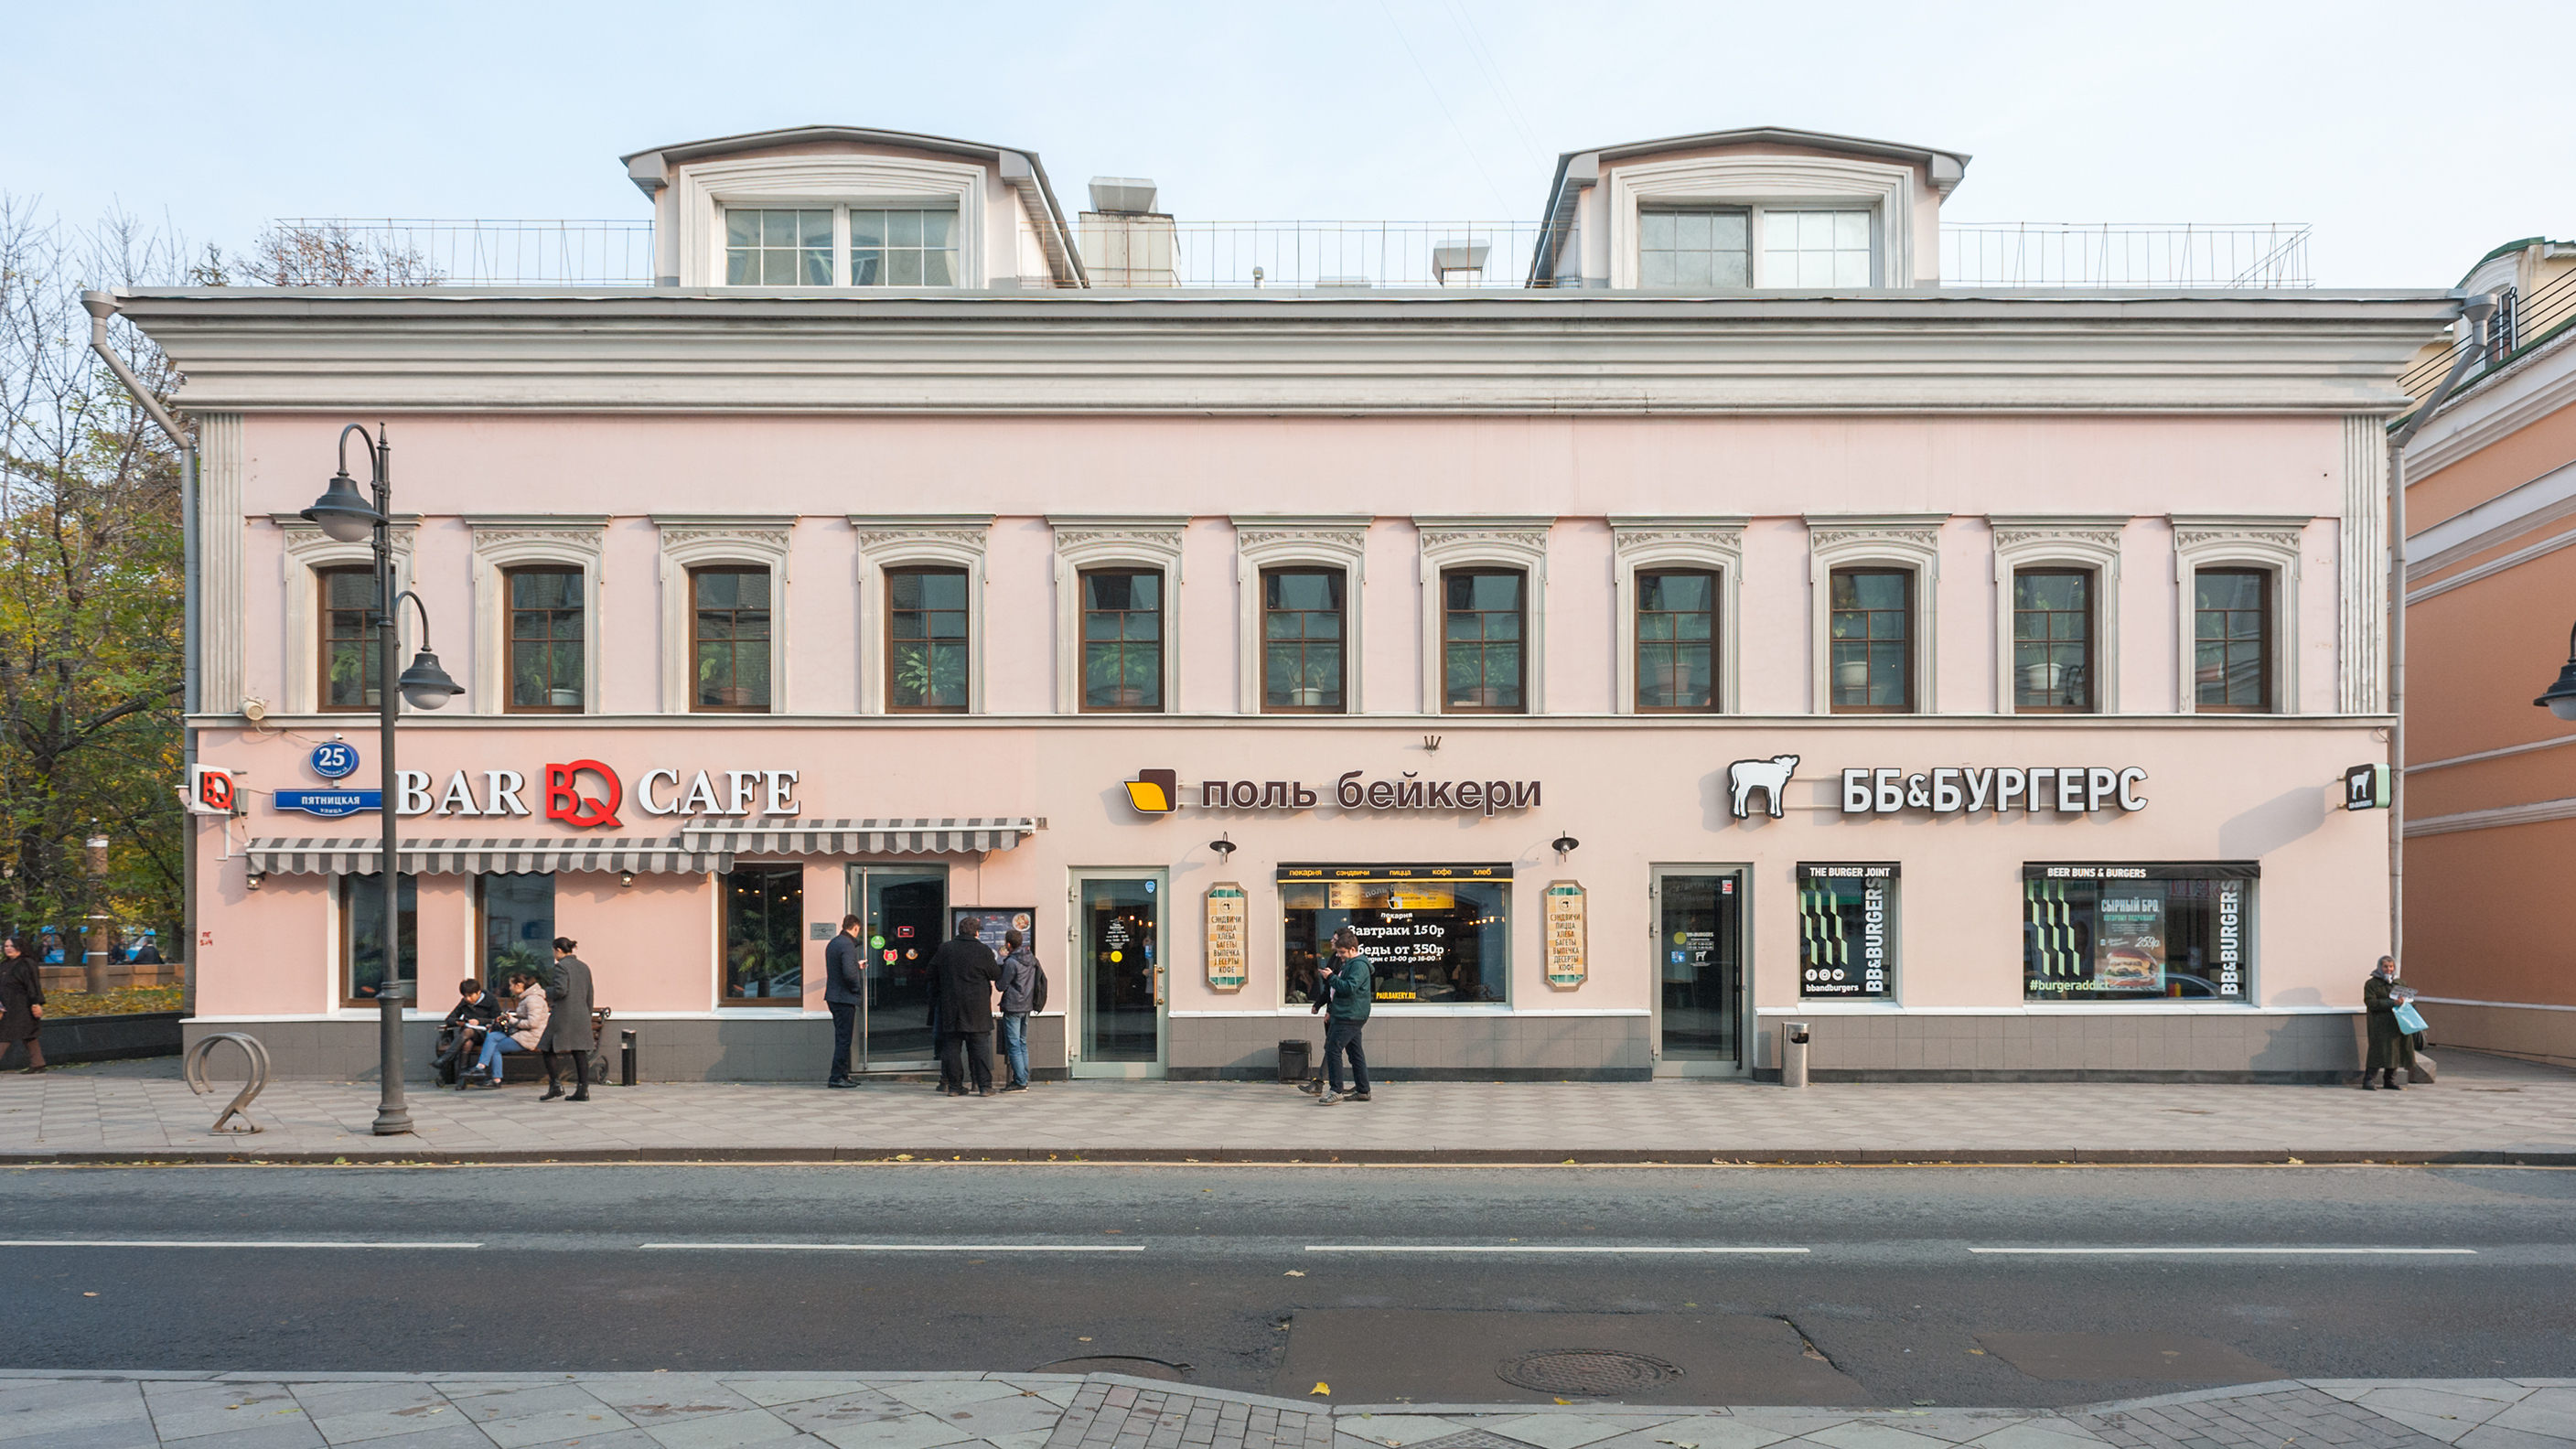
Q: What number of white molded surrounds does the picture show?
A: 13